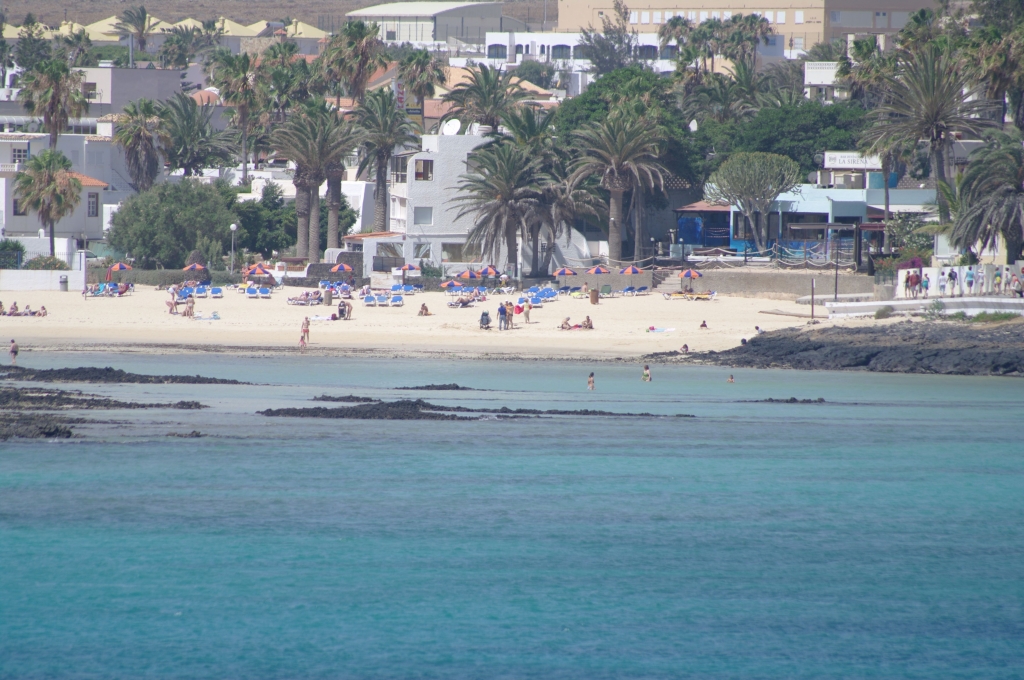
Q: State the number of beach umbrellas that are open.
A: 13